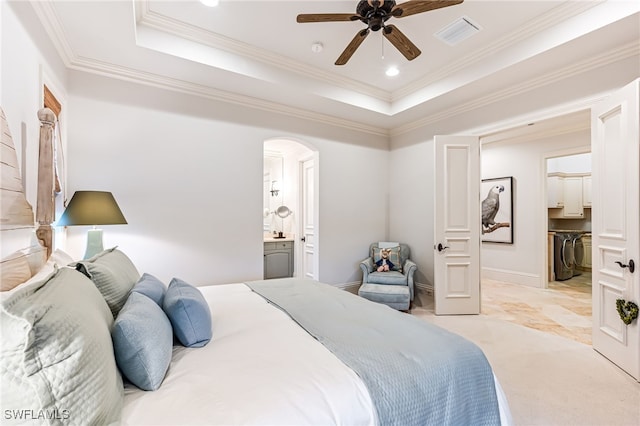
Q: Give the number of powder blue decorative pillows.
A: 3